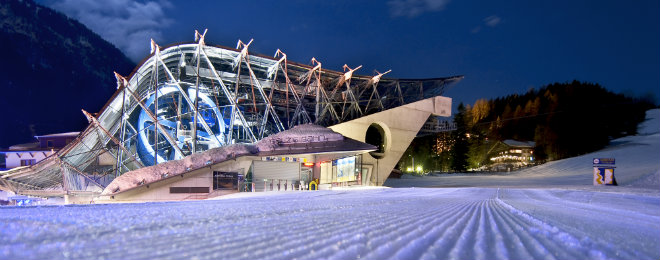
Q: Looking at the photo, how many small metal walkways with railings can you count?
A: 1